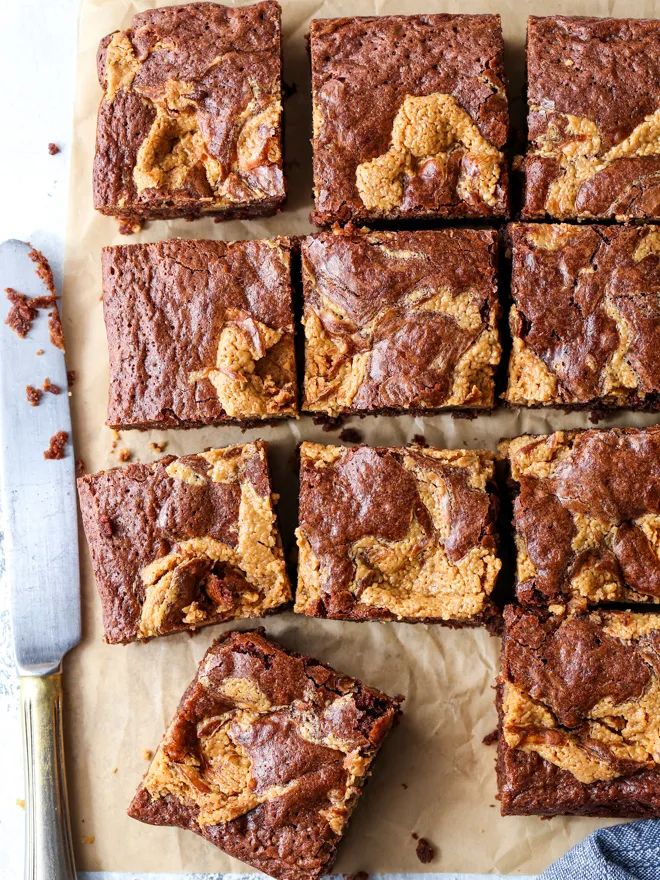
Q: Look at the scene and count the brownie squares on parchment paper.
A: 11